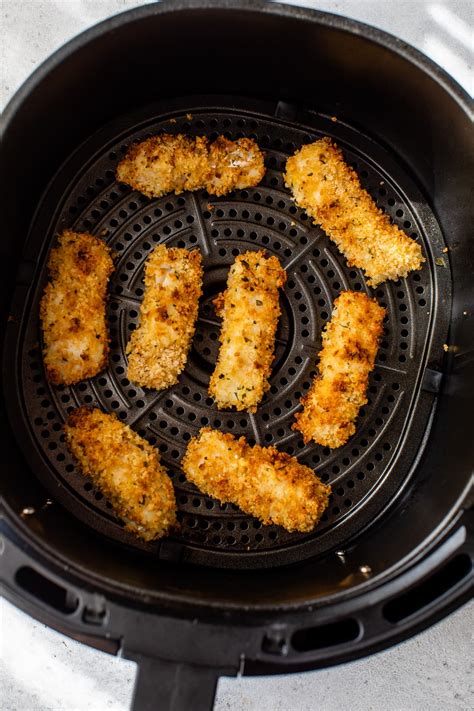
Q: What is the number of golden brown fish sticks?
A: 8